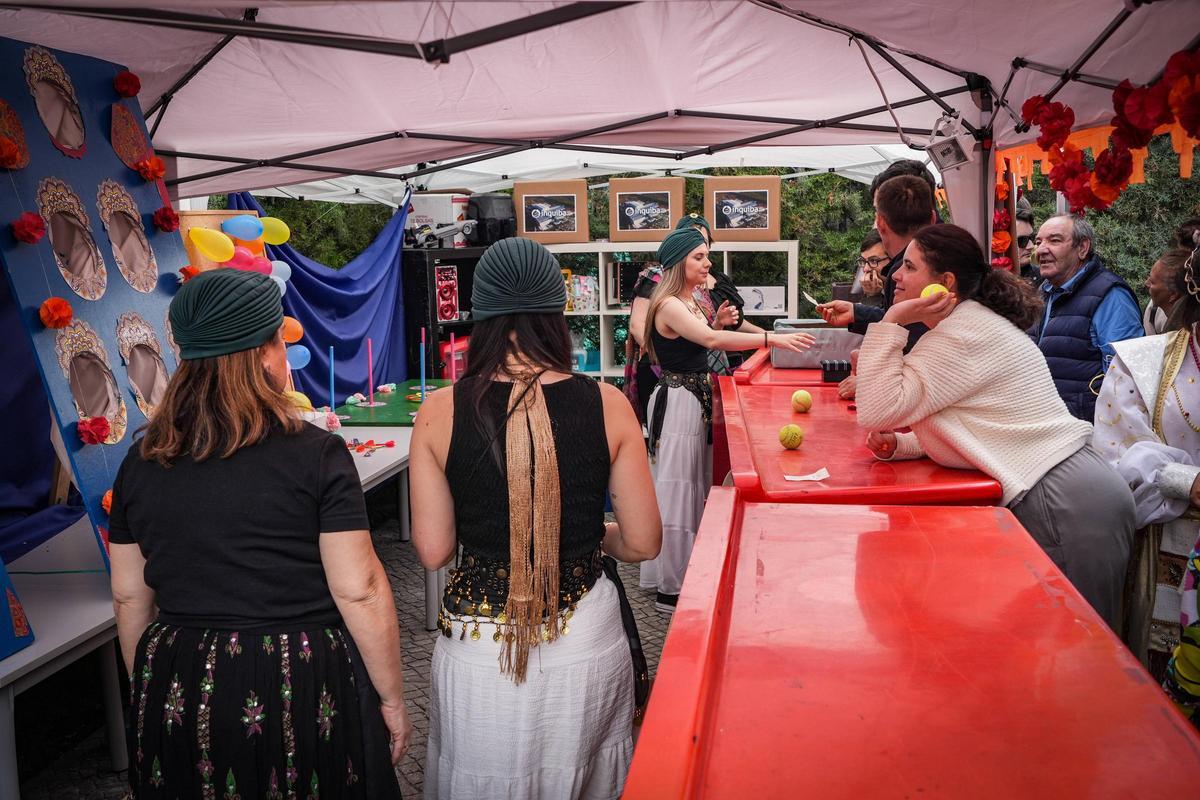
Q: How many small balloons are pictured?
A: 11